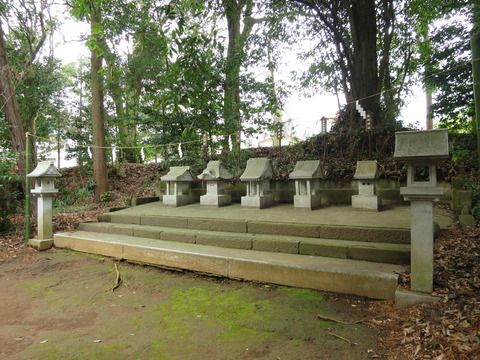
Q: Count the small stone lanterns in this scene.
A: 5